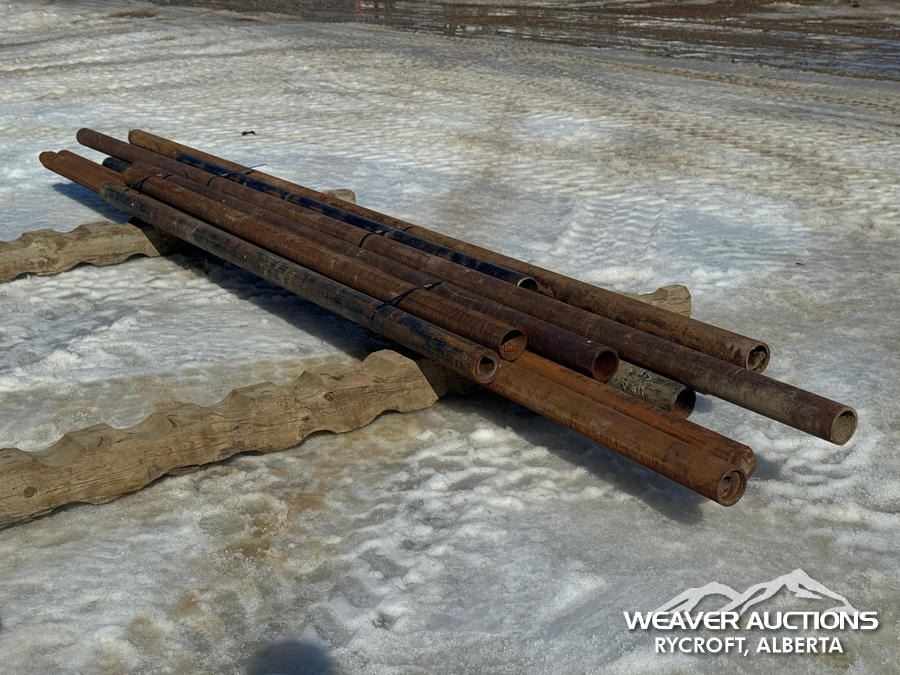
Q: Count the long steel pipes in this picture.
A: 9